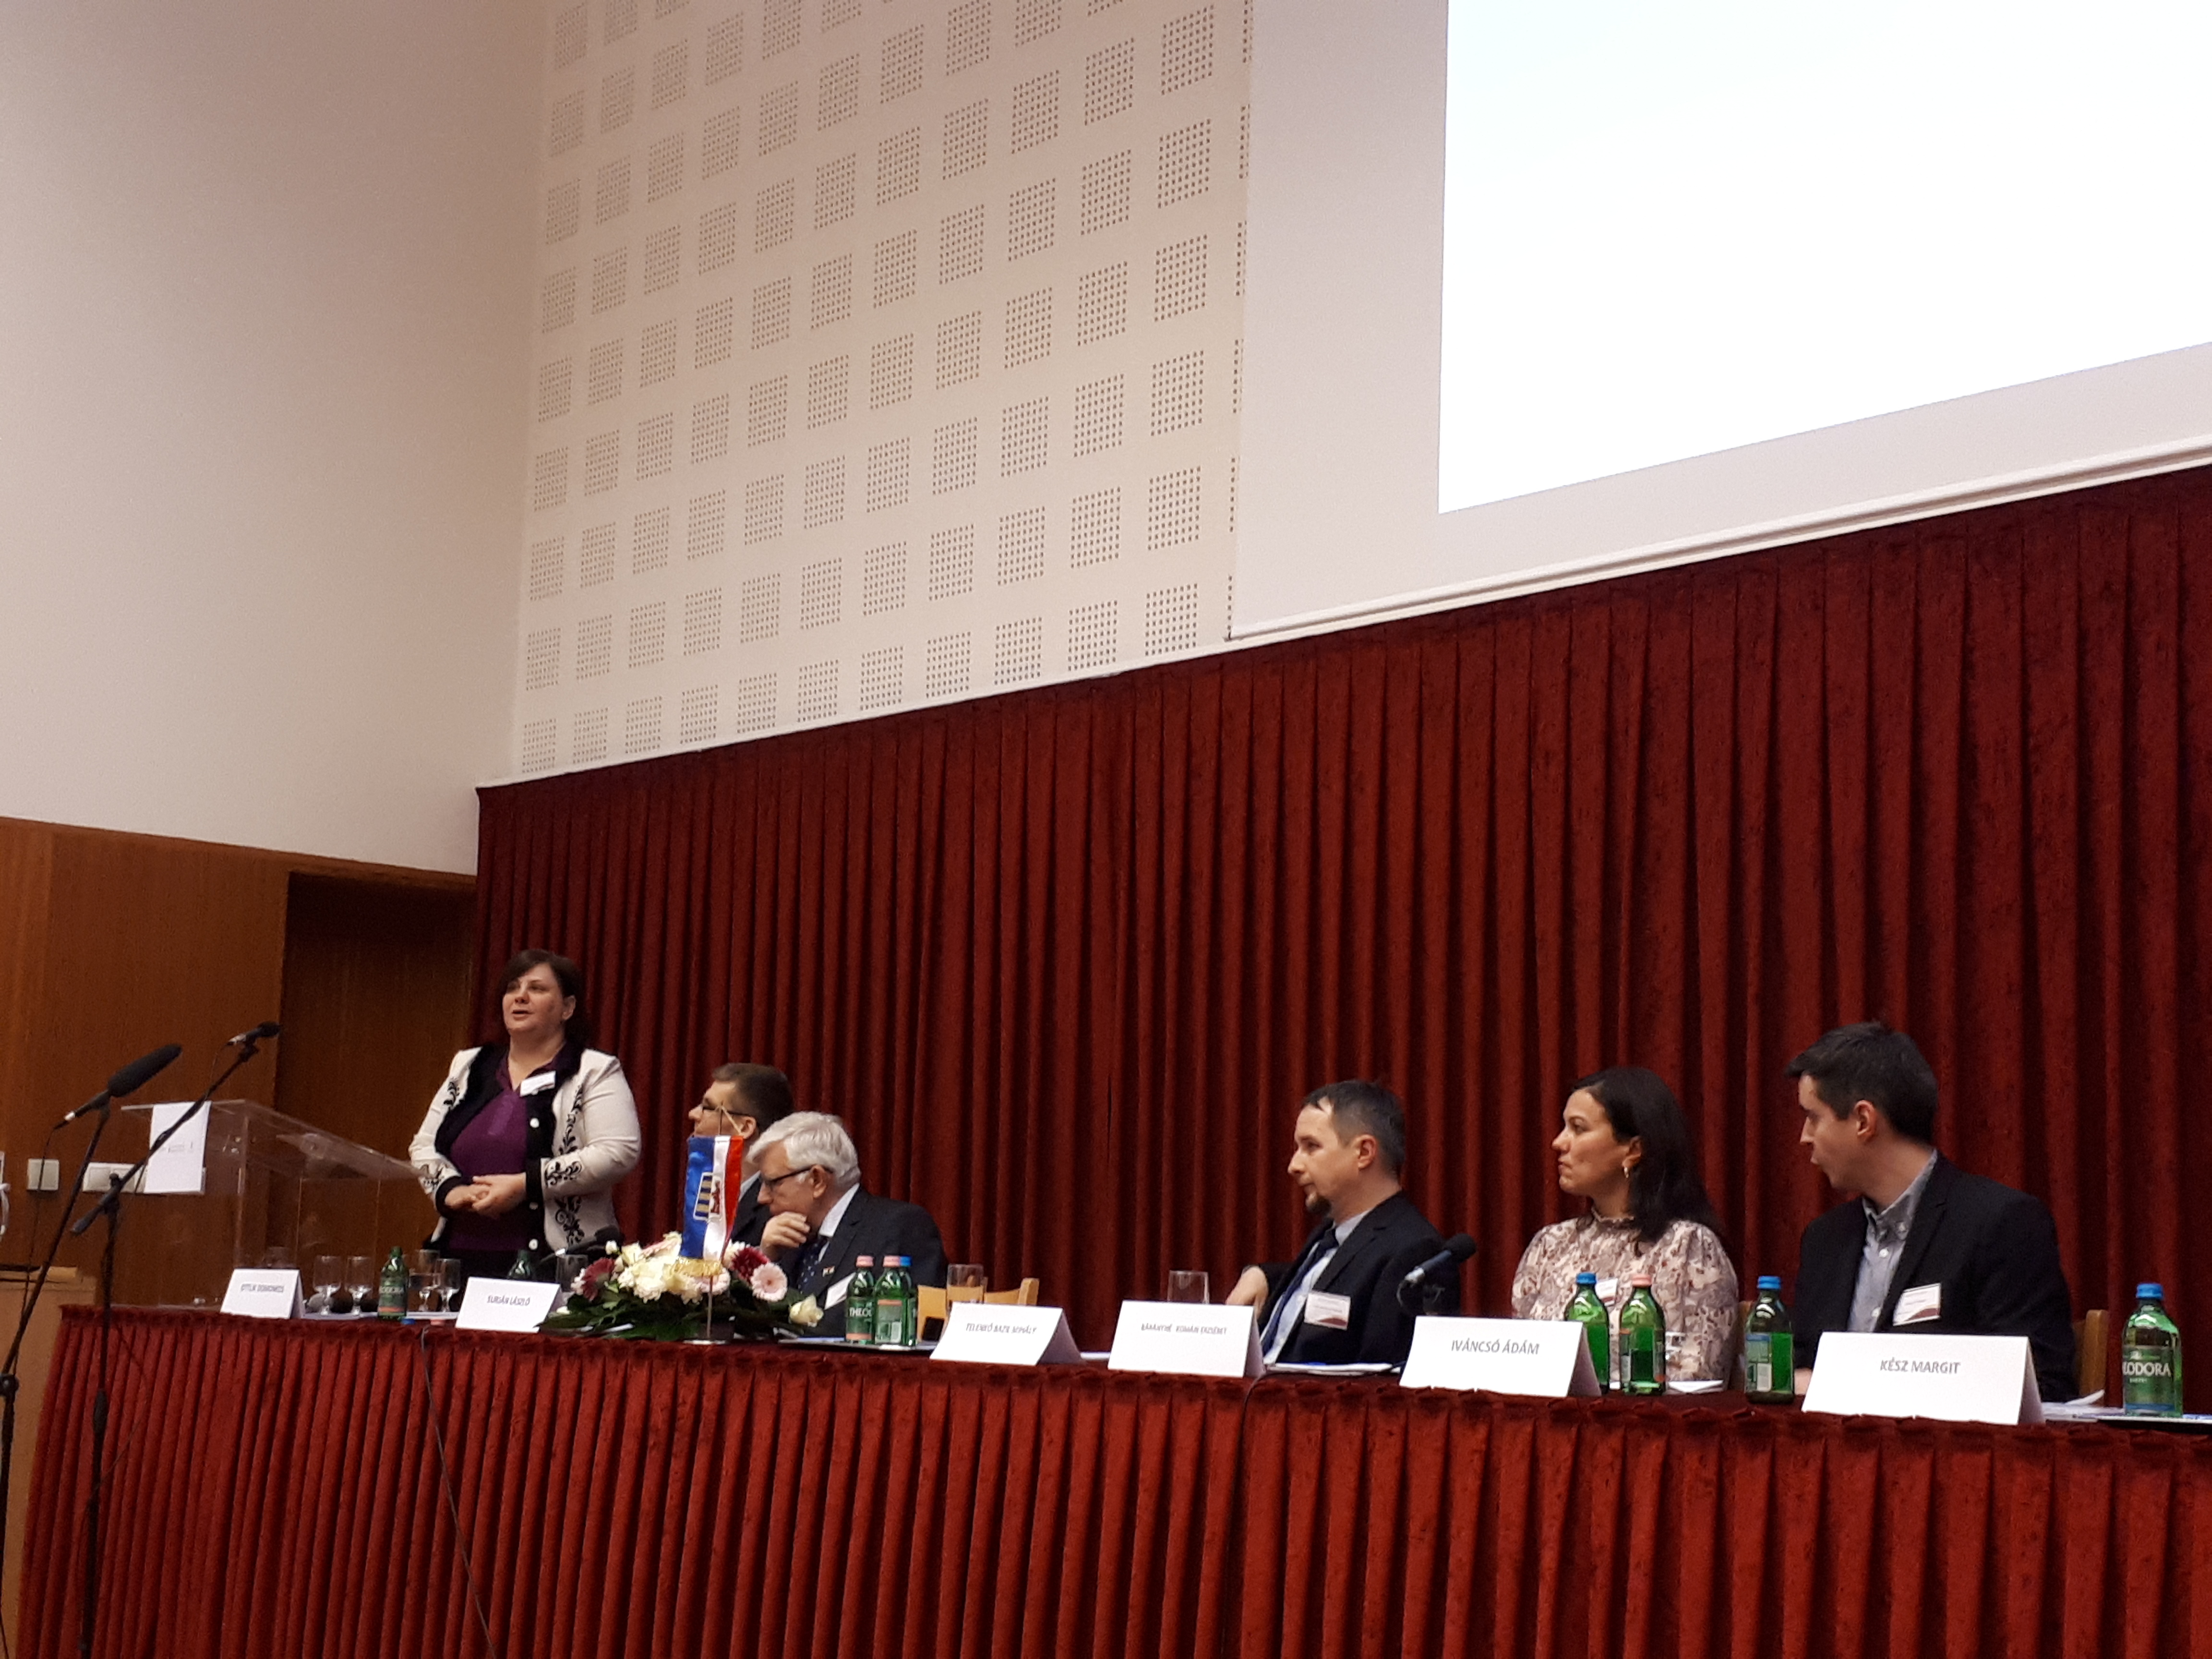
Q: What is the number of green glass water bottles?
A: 9